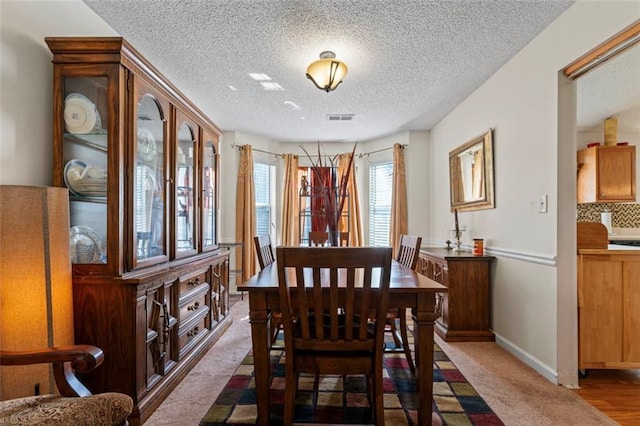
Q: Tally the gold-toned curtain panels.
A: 4